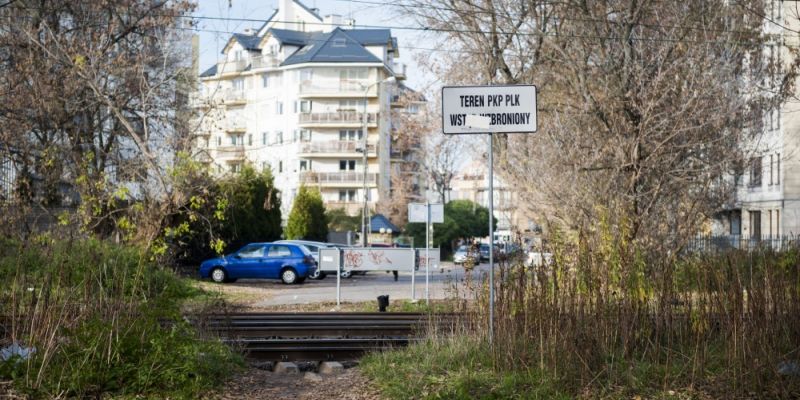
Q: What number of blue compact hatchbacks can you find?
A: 1